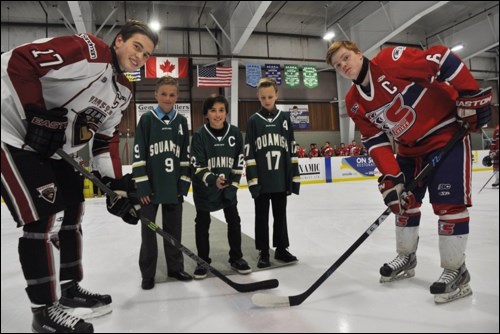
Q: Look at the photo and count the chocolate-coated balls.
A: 0